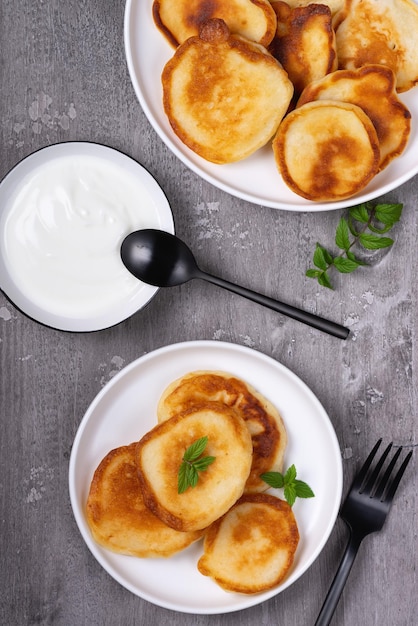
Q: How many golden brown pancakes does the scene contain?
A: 11